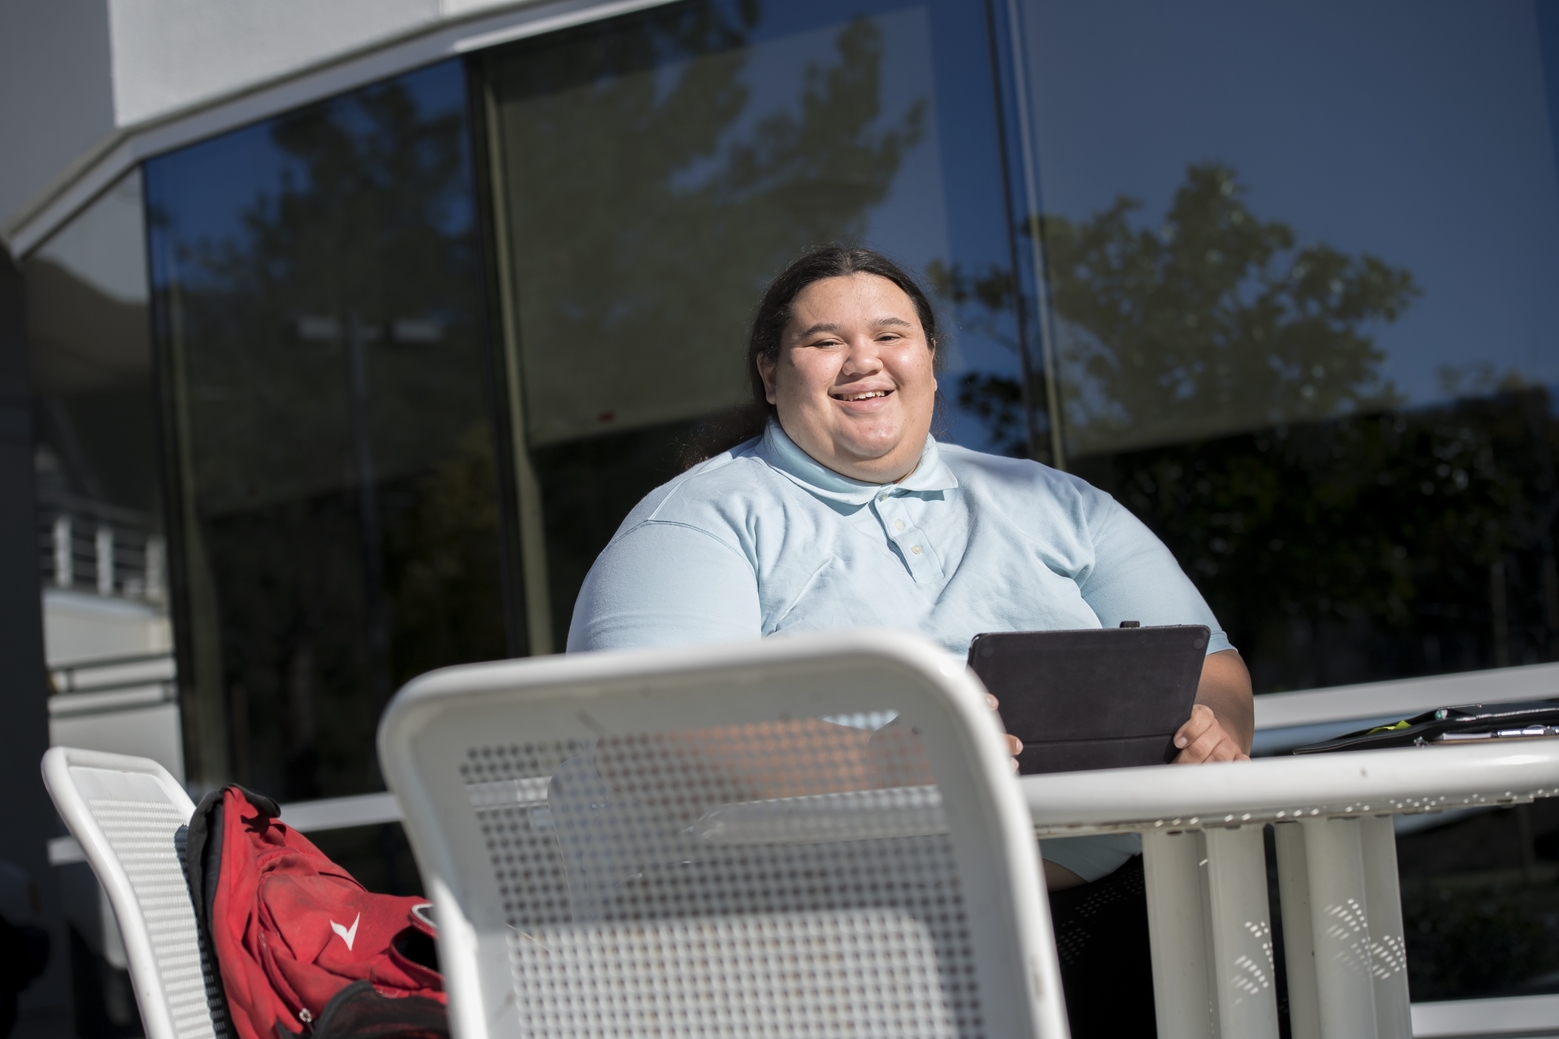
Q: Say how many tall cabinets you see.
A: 0